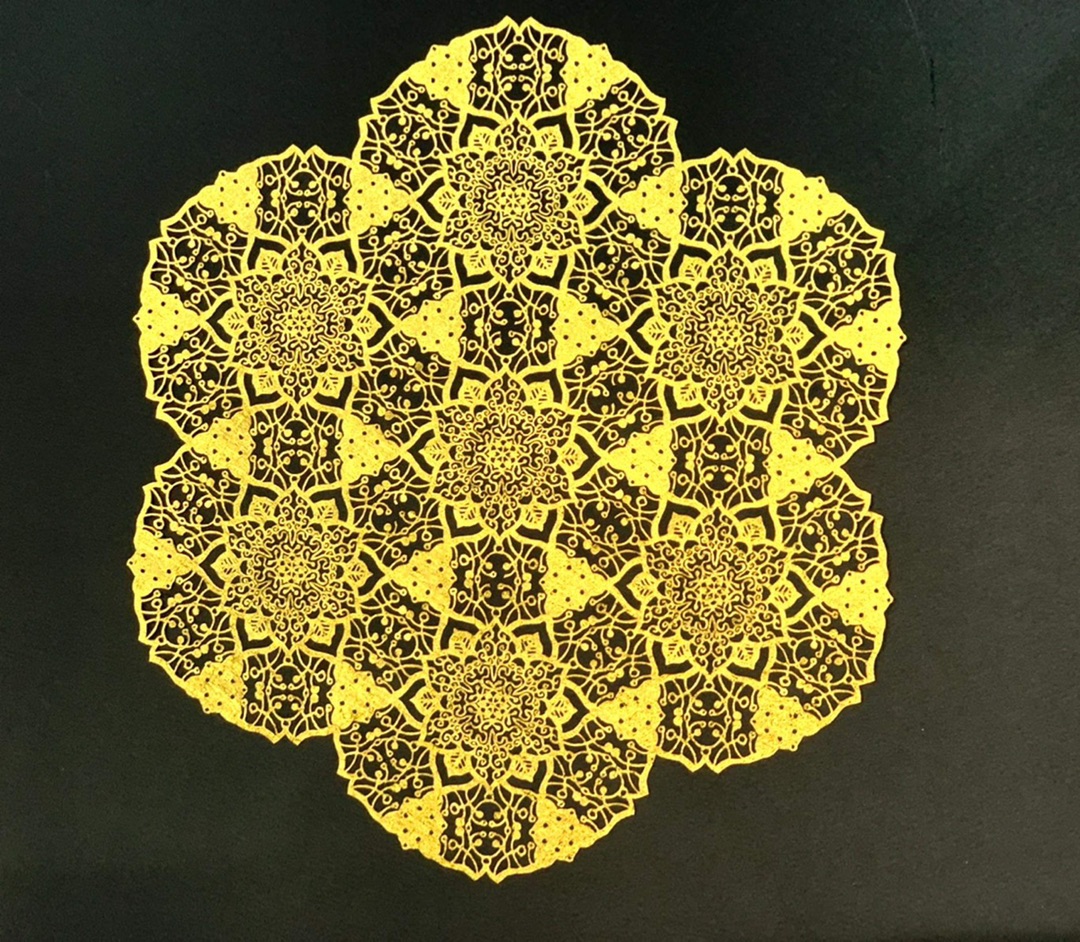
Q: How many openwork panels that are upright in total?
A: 10